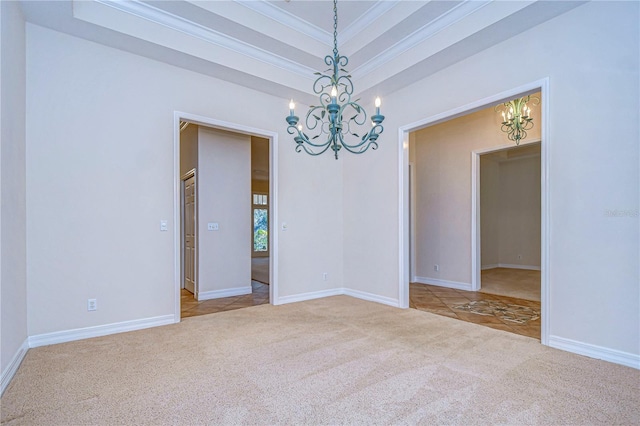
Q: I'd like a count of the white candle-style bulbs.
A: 11